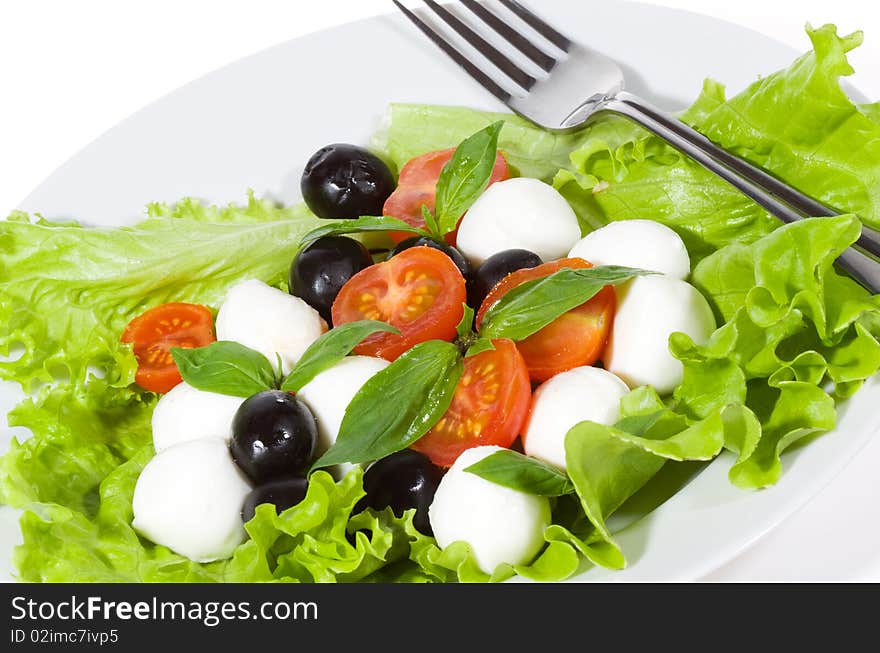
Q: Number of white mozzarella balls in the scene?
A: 9